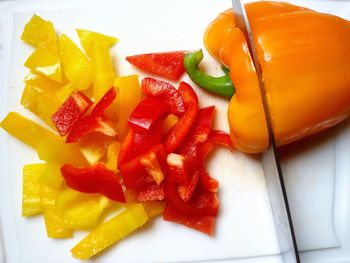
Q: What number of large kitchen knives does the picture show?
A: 1